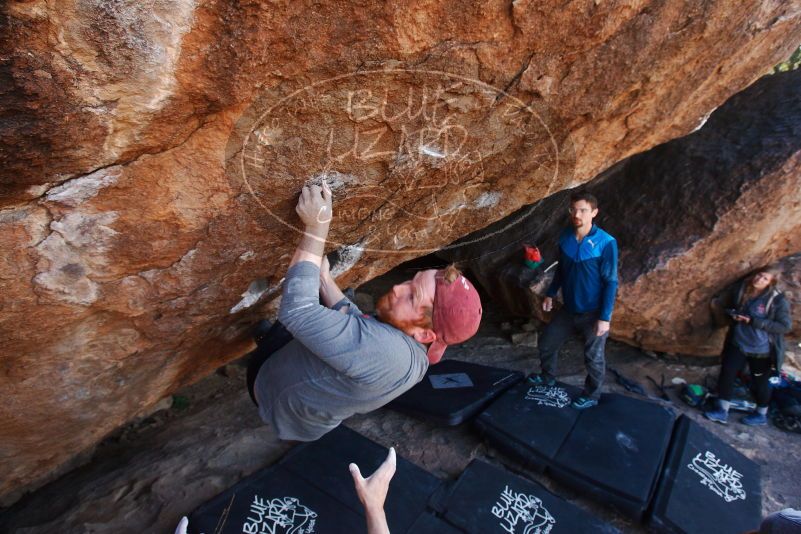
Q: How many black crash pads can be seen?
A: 5